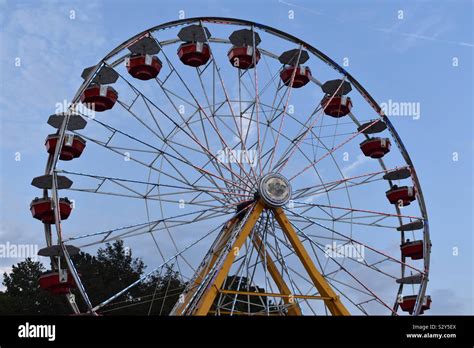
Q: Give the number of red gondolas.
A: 13